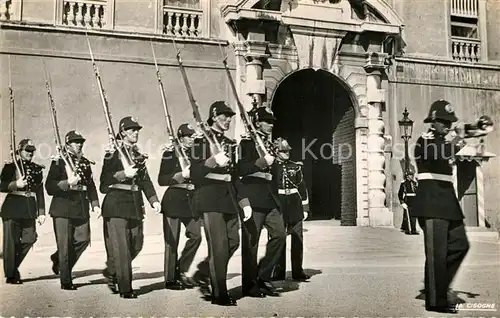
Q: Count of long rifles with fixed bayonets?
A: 6